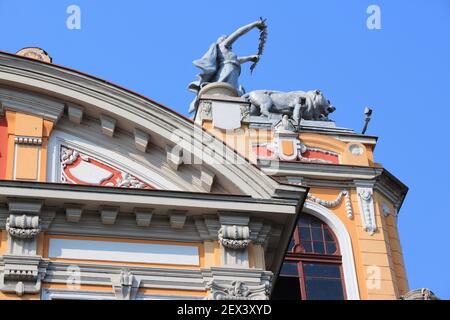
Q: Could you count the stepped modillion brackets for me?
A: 9